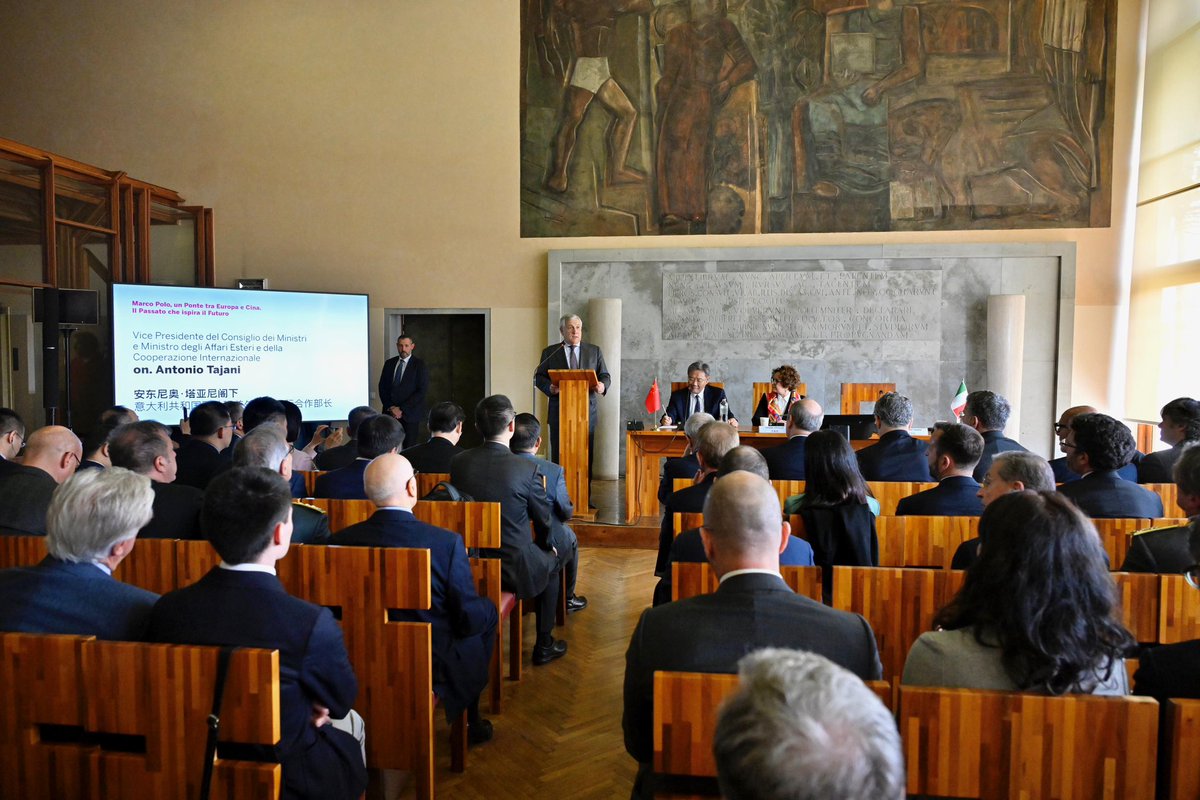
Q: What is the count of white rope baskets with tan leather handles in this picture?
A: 0